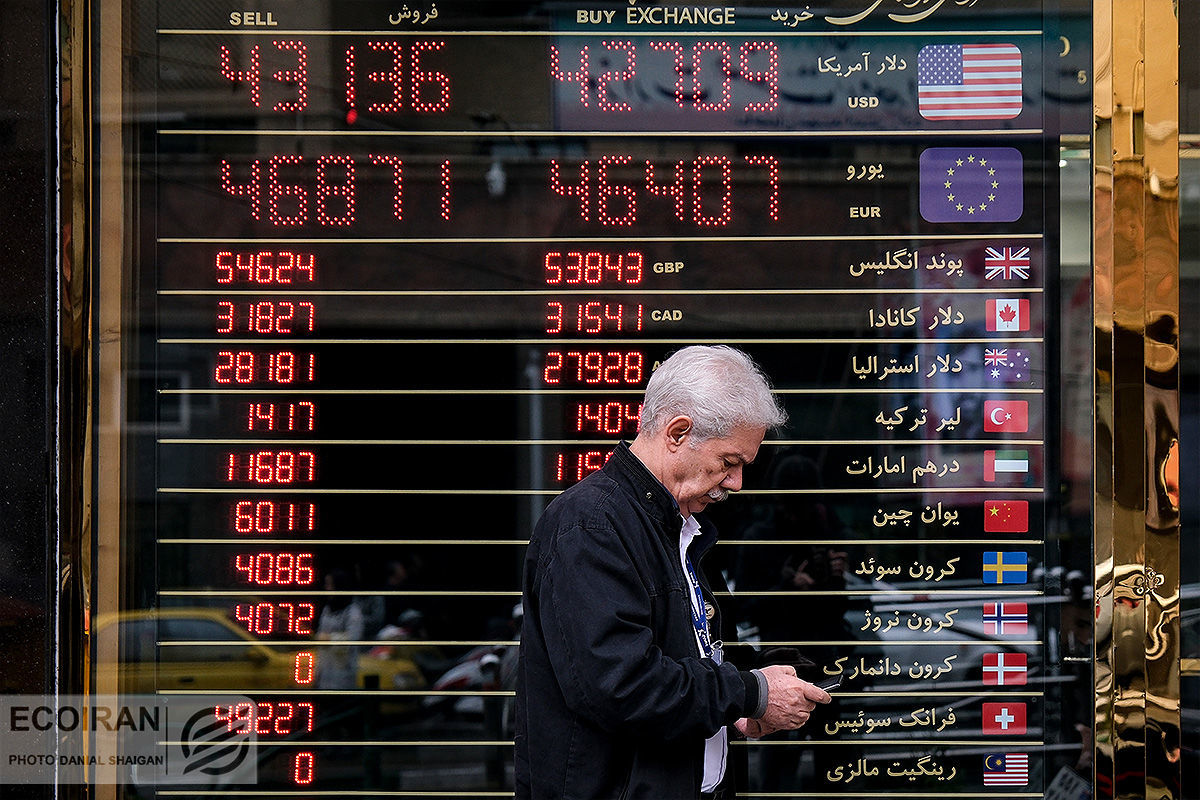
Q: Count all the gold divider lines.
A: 14